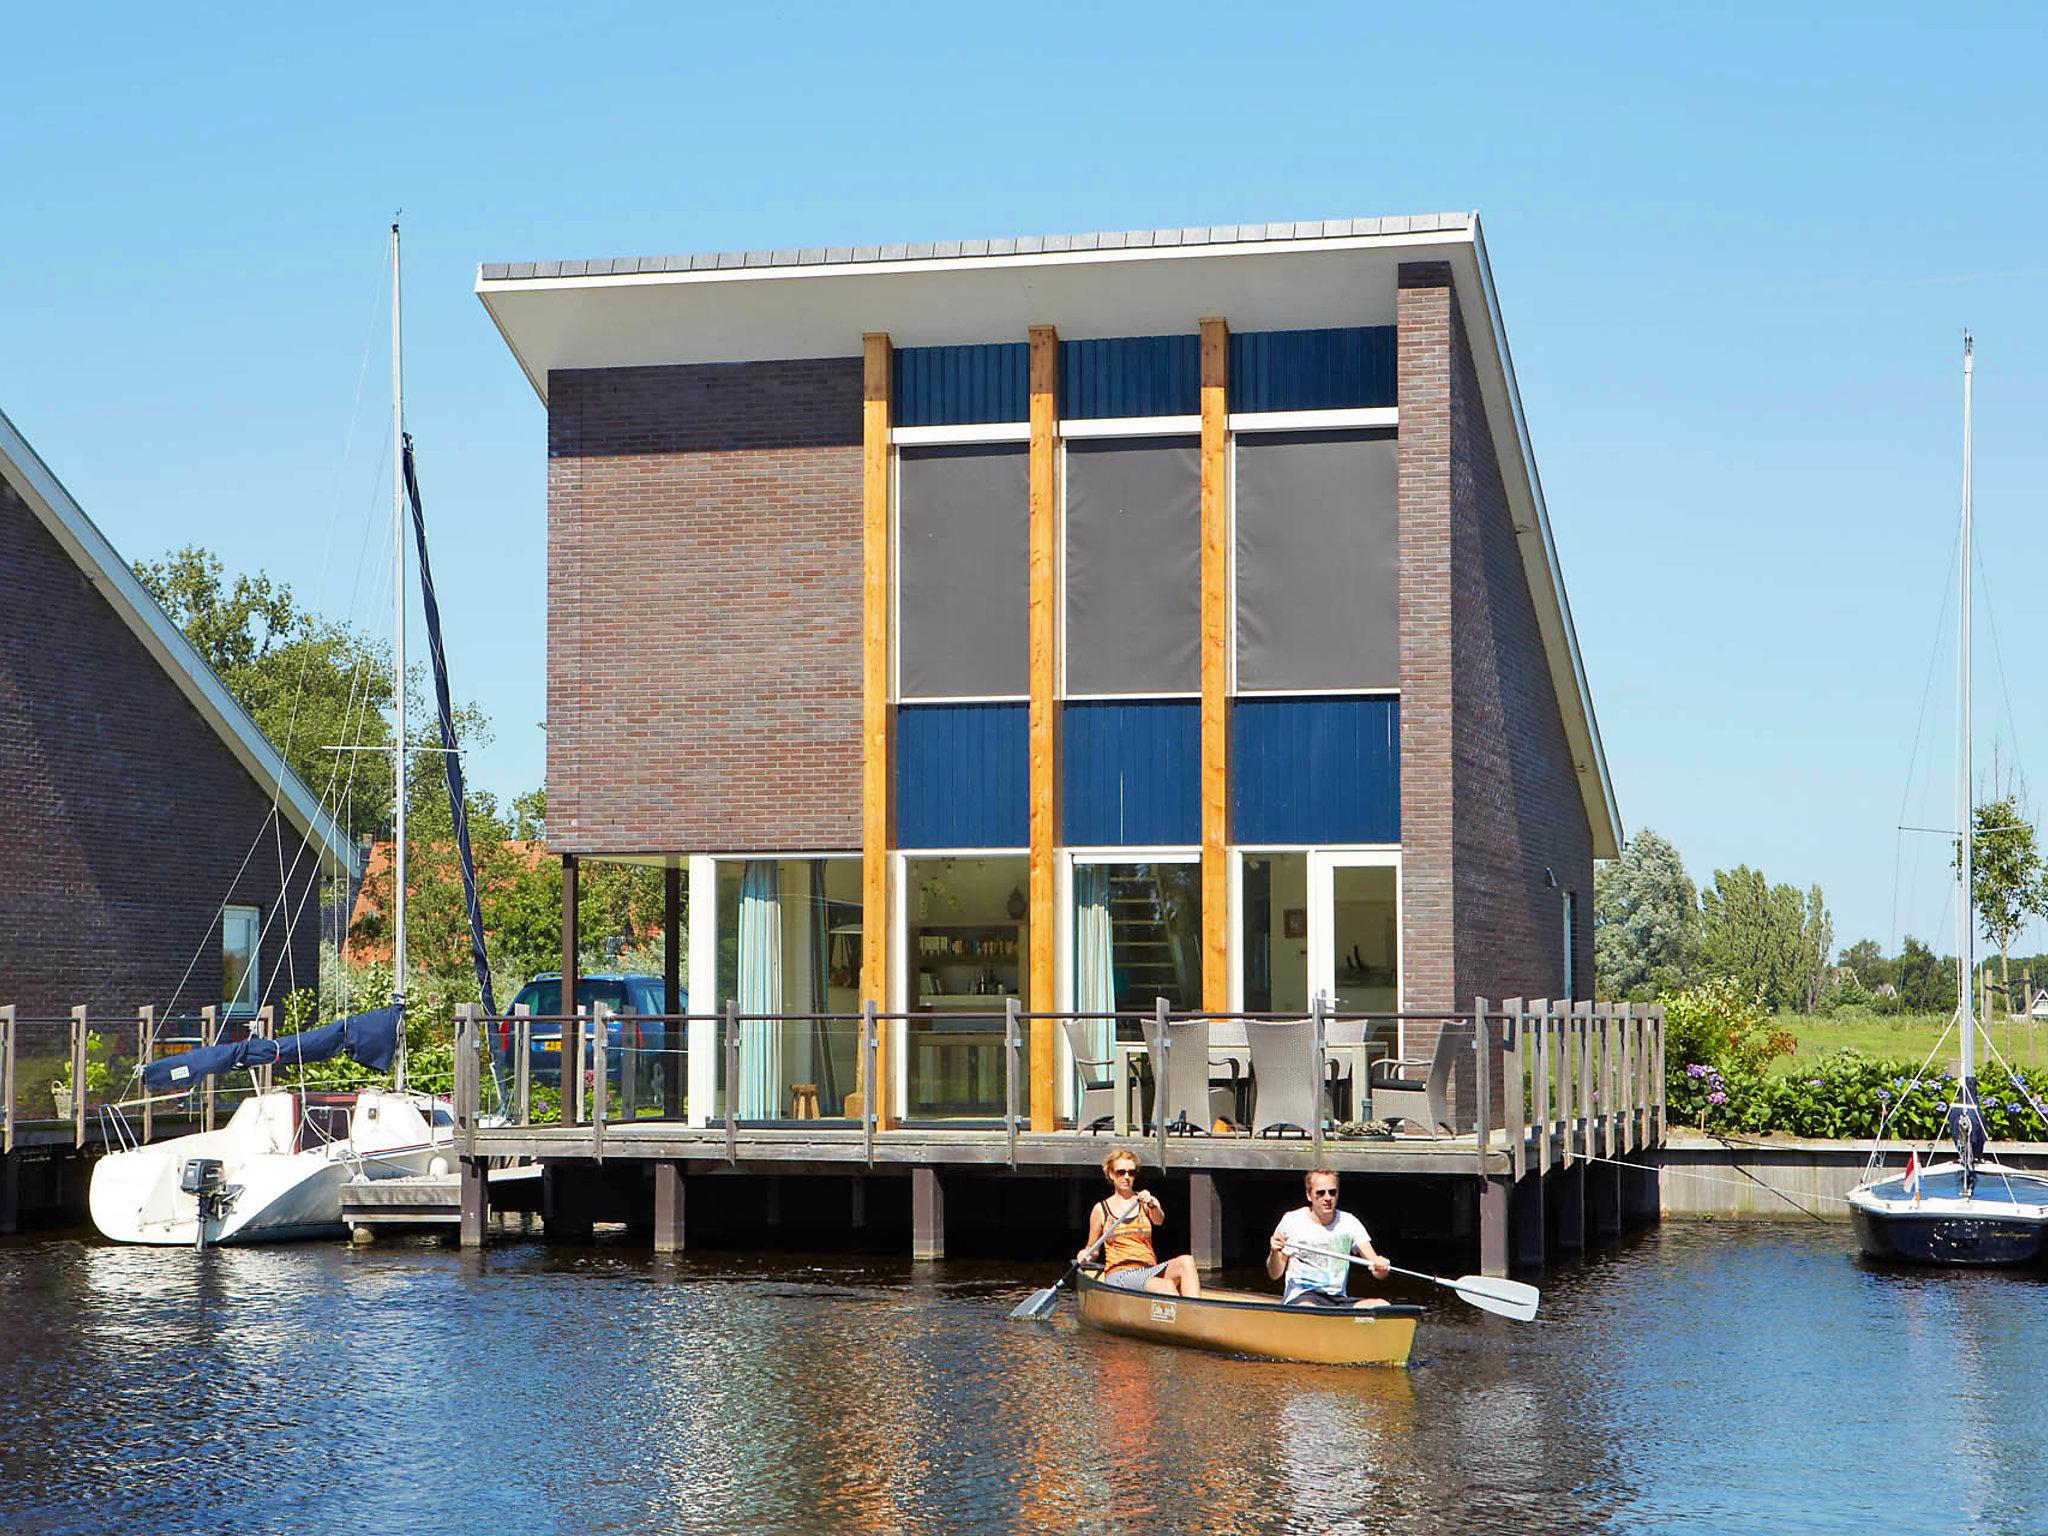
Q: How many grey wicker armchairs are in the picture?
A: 6